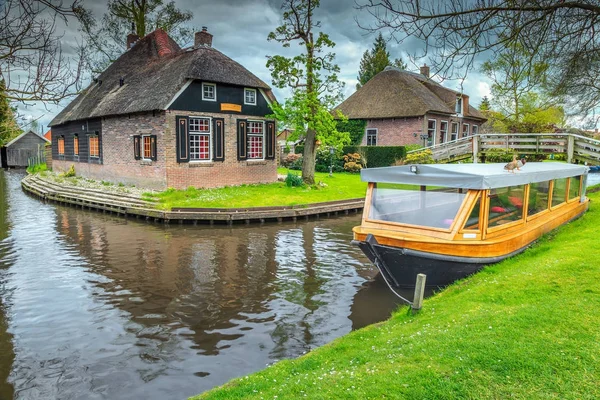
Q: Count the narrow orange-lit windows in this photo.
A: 4